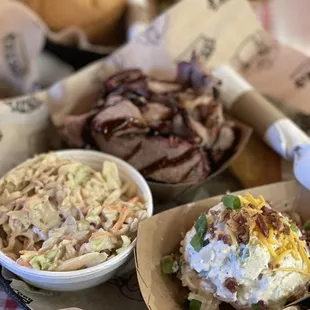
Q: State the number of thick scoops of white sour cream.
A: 1